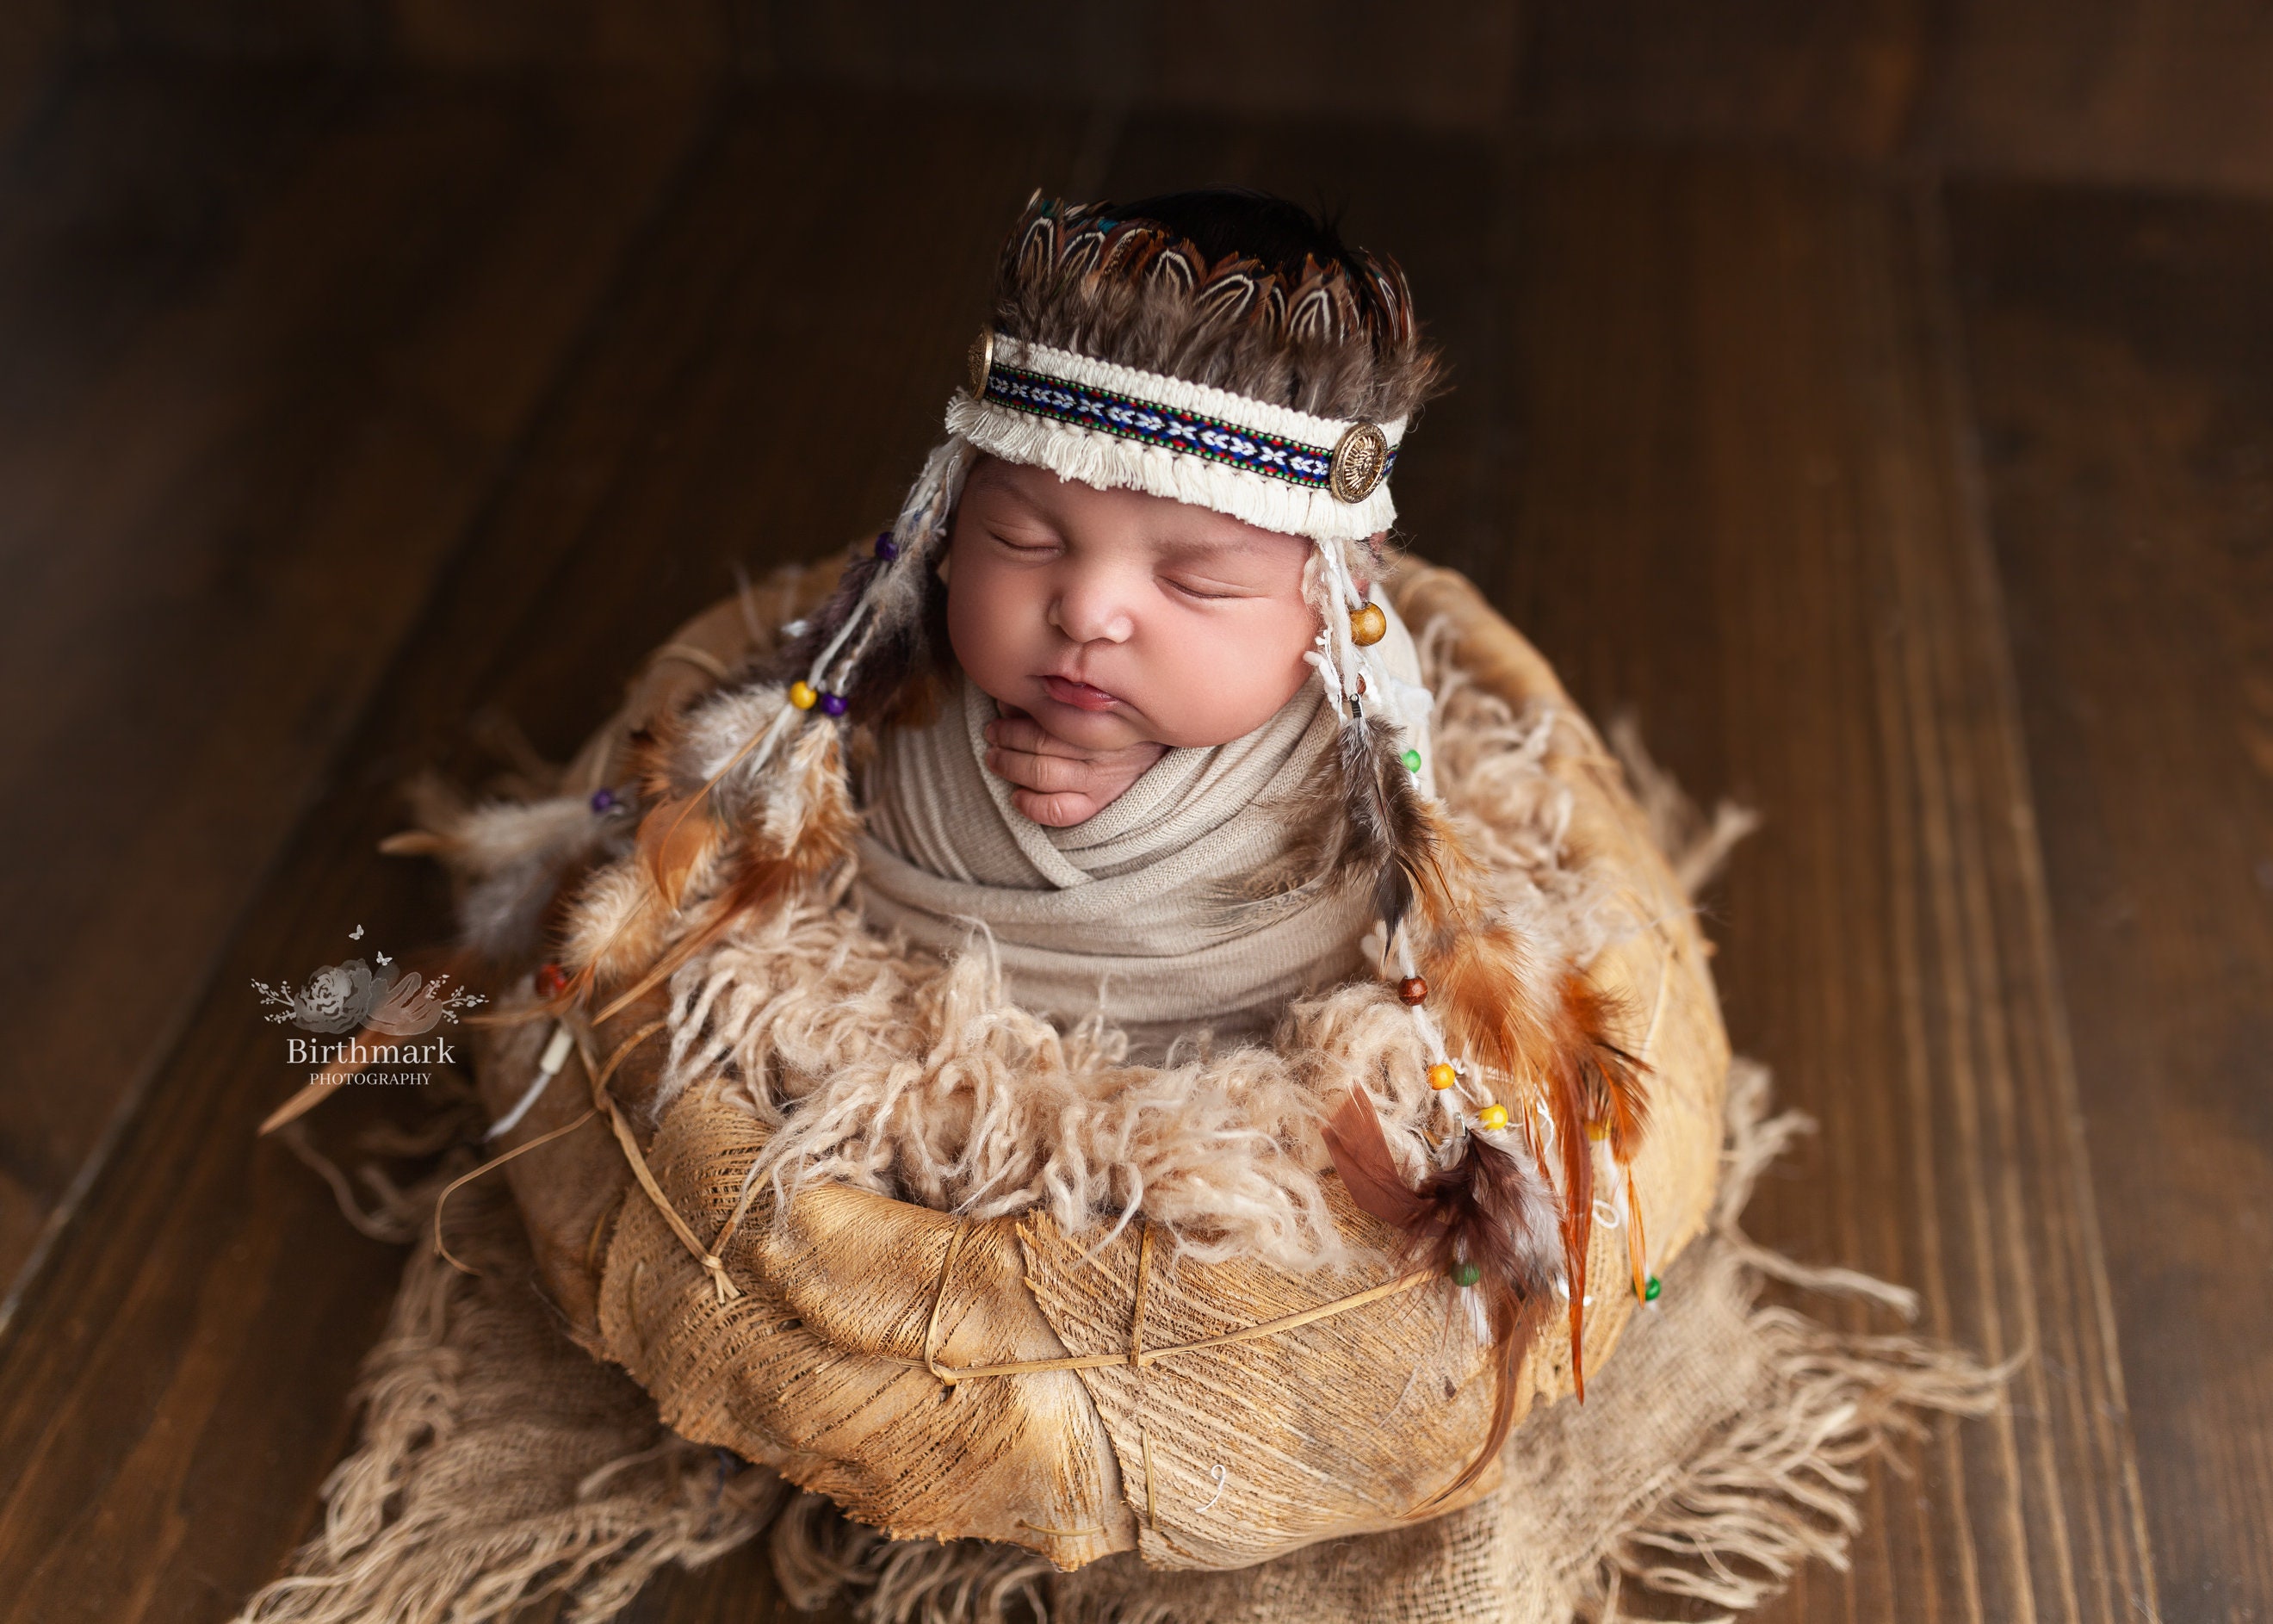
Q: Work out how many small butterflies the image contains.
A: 2